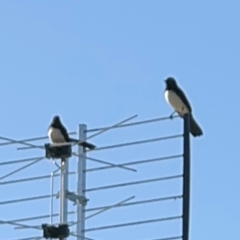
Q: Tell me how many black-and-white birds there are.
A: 2